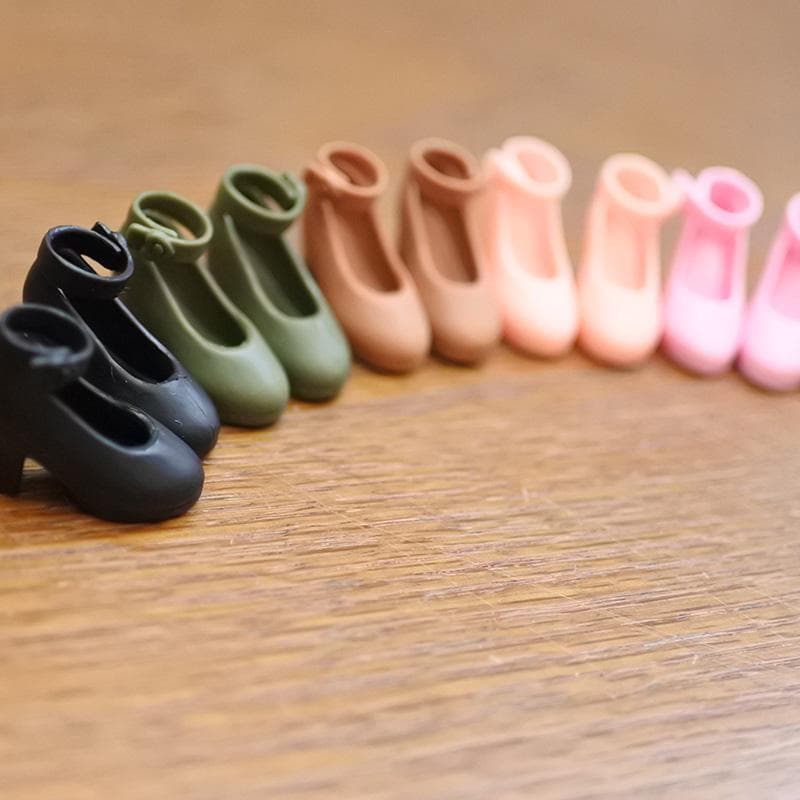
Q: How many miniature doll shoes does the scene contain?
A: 10